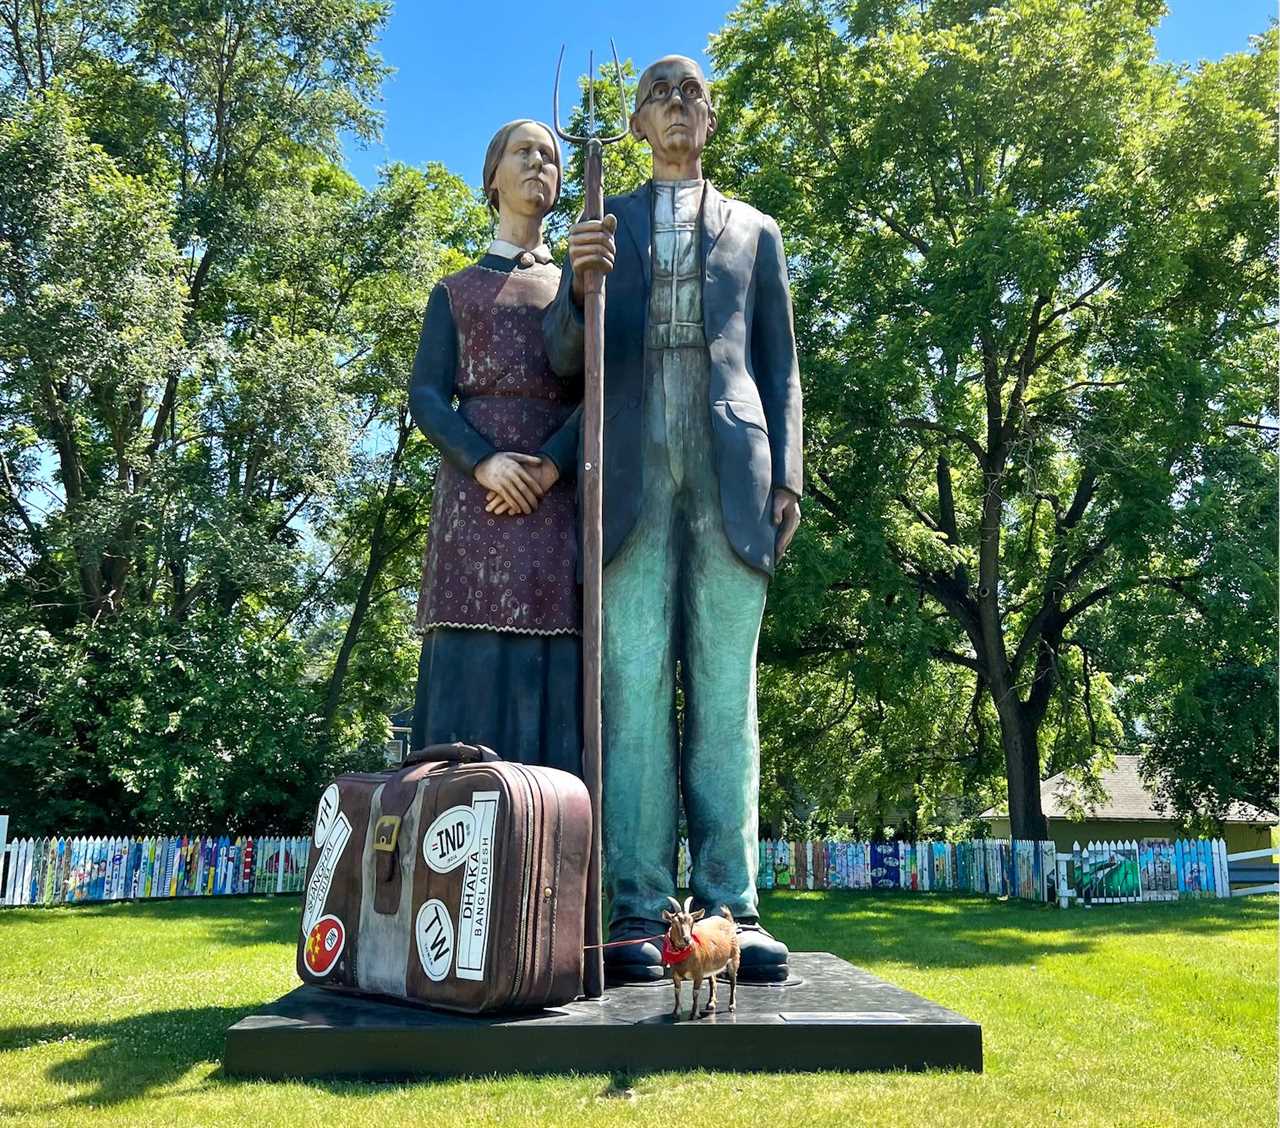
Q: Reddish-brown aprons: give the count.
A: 1